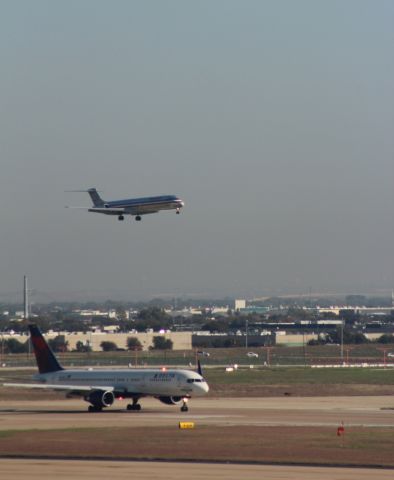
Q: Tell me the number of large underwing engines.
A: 2